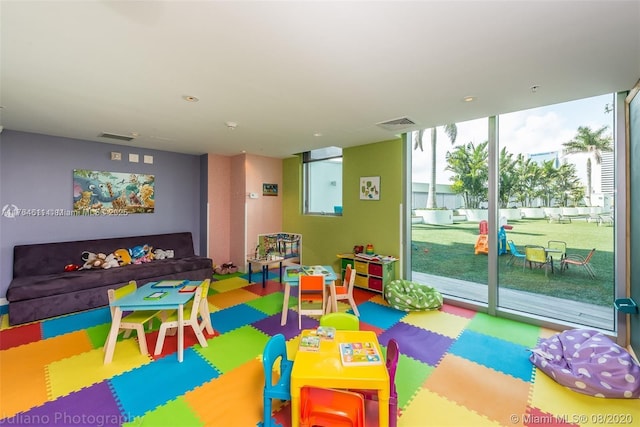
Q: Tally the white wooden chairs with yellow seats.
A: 2